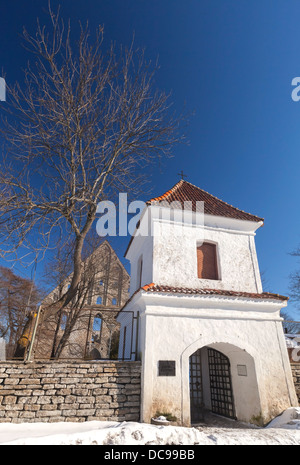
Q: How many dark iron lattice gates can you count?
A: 2